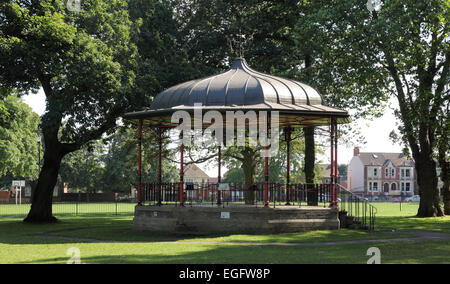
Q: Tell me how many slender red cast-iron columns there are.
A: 8